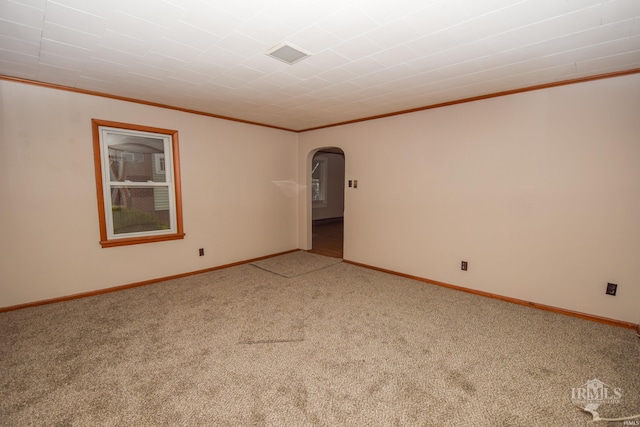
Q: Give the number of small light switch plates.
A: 2